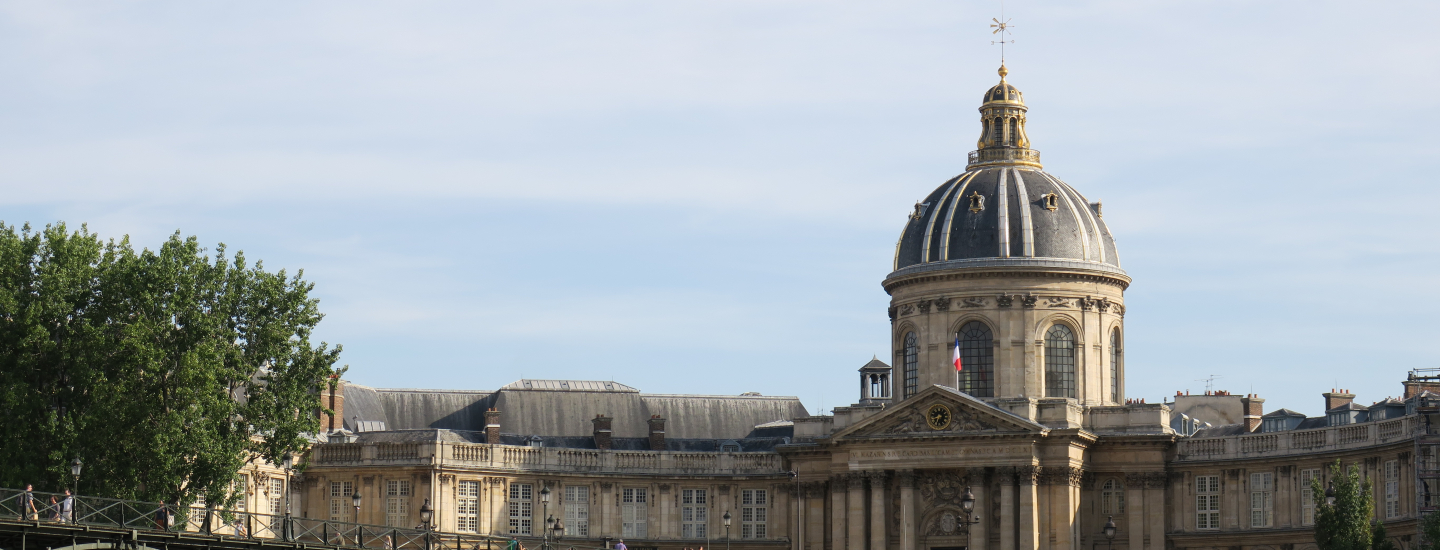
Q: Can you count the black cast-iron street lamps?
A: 11